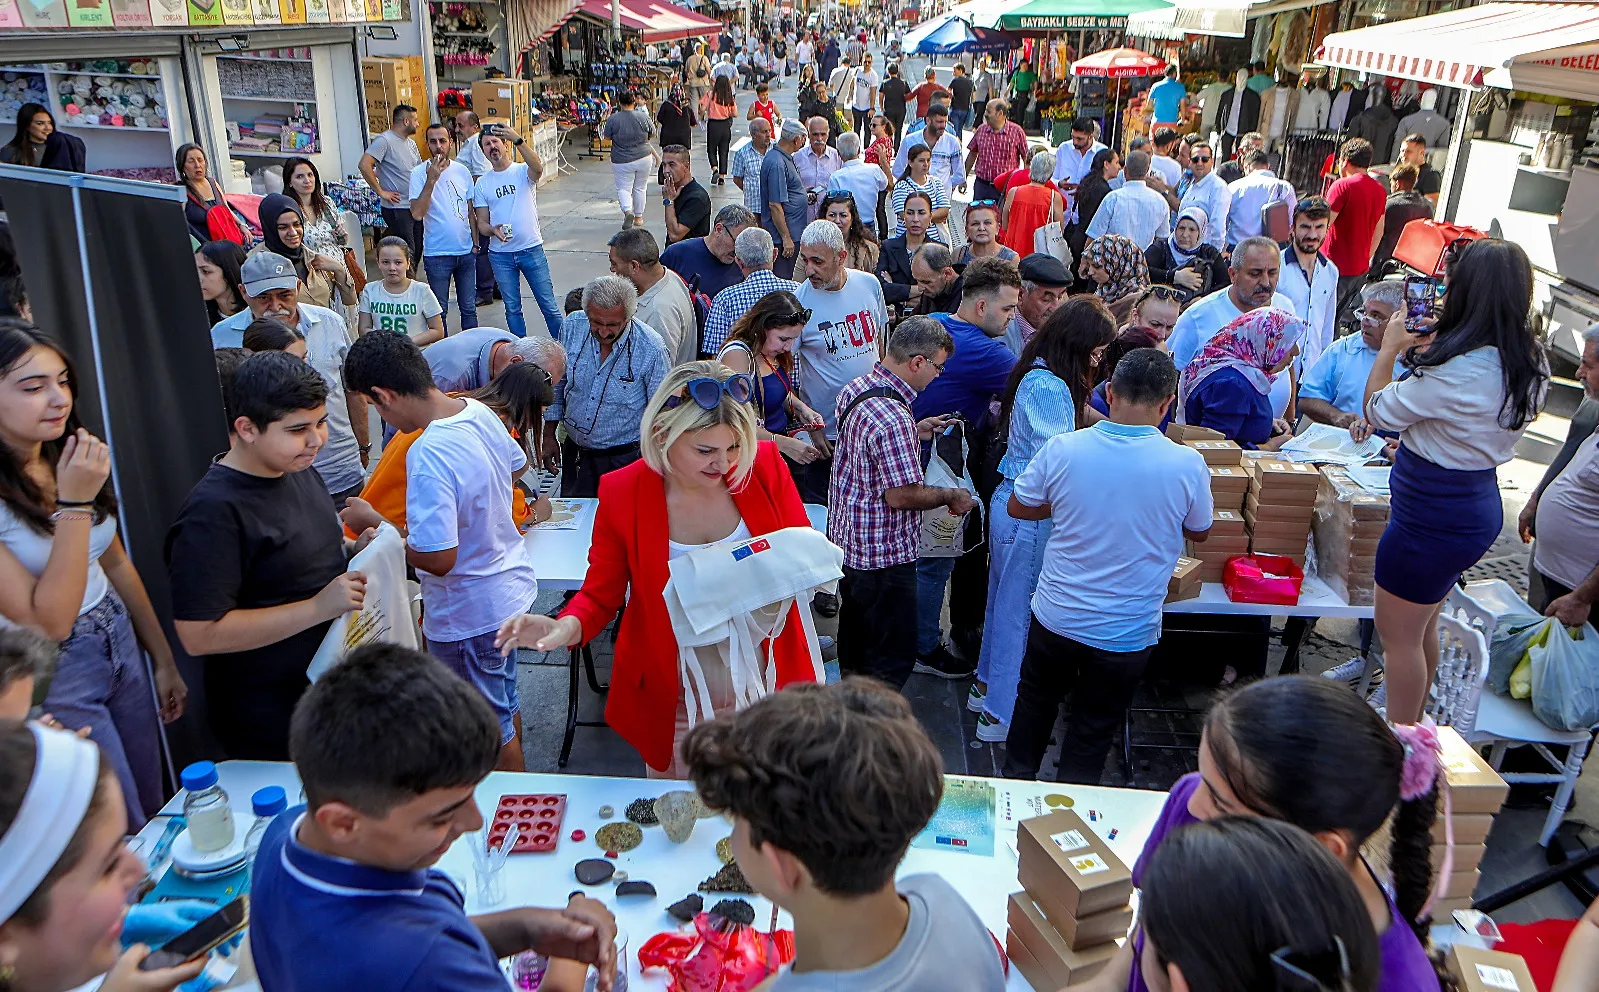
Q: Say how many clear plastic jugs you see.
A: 2